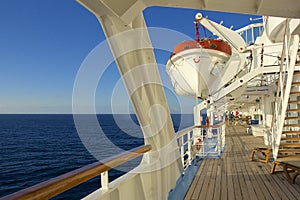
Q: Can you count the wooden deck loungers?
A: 2